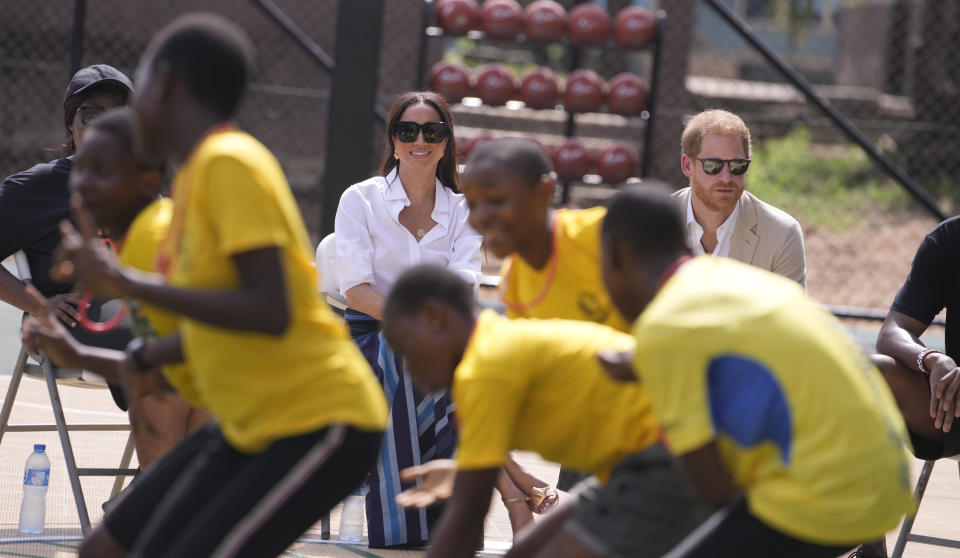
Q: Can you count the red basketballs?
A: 14